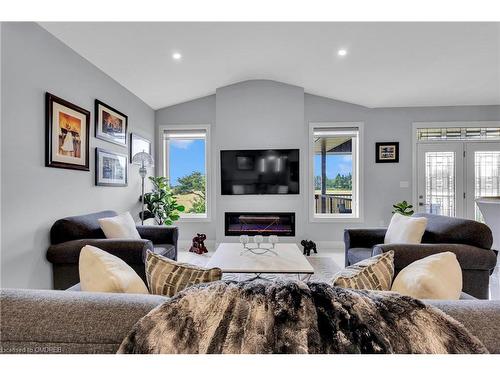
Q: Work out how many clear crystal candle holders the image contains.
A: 3